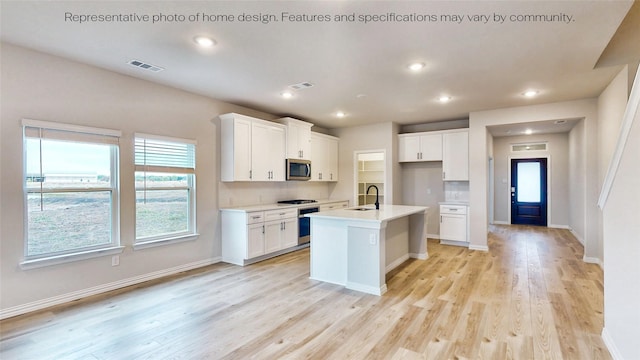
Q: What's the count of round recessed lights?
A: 7